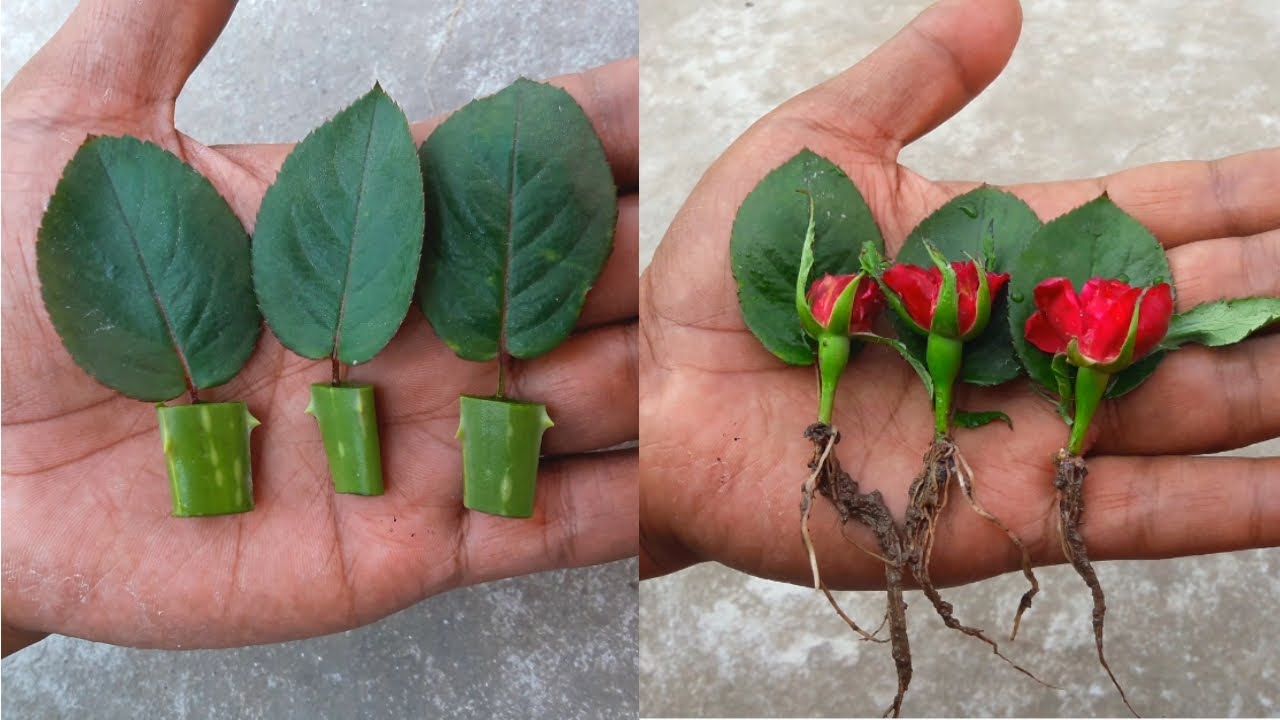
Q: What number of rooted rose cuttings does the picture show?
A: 3